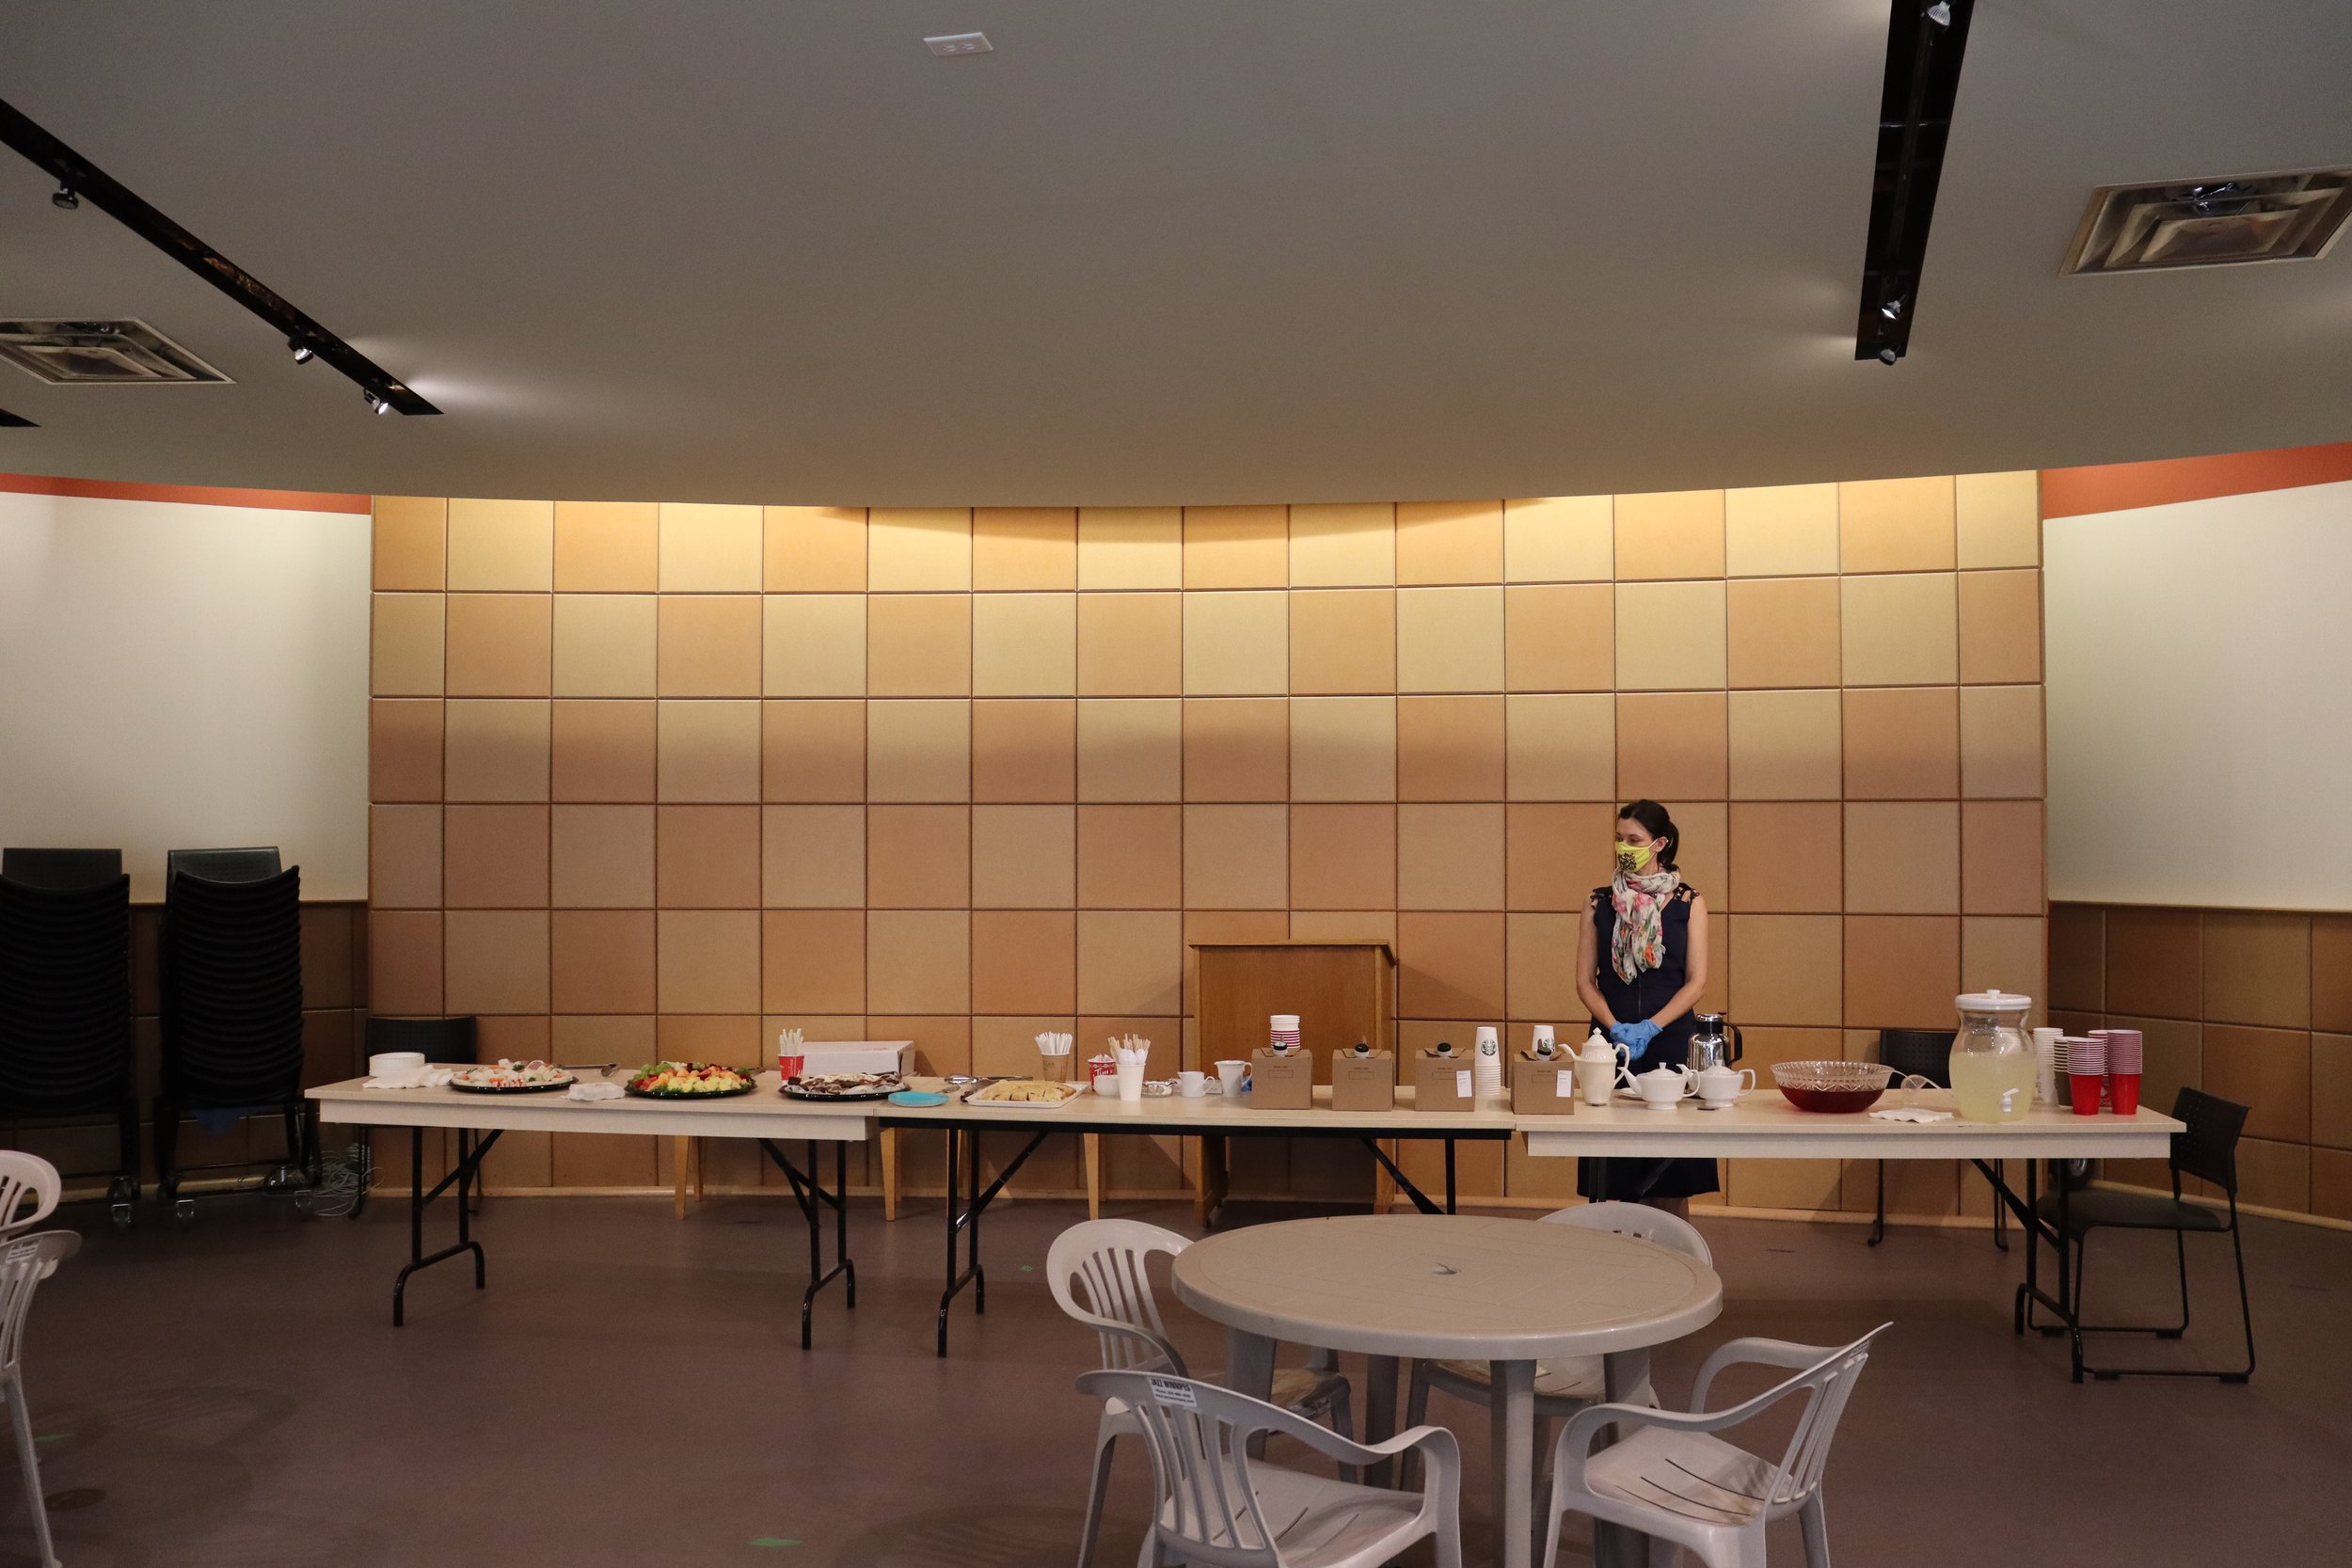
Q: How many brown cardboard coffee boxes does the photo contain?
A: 4